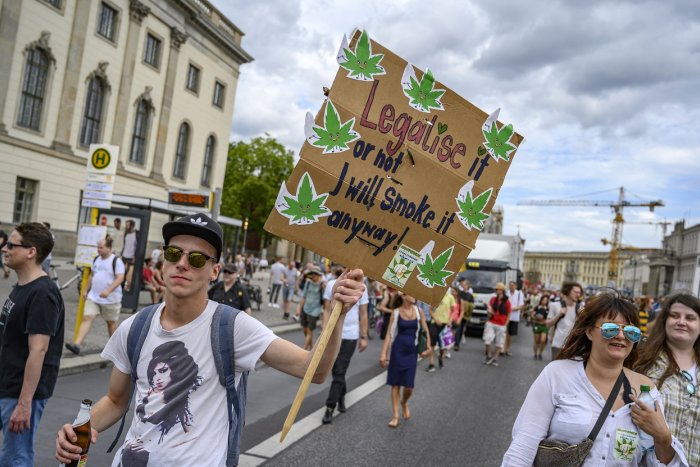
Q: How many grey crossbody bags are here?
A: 1